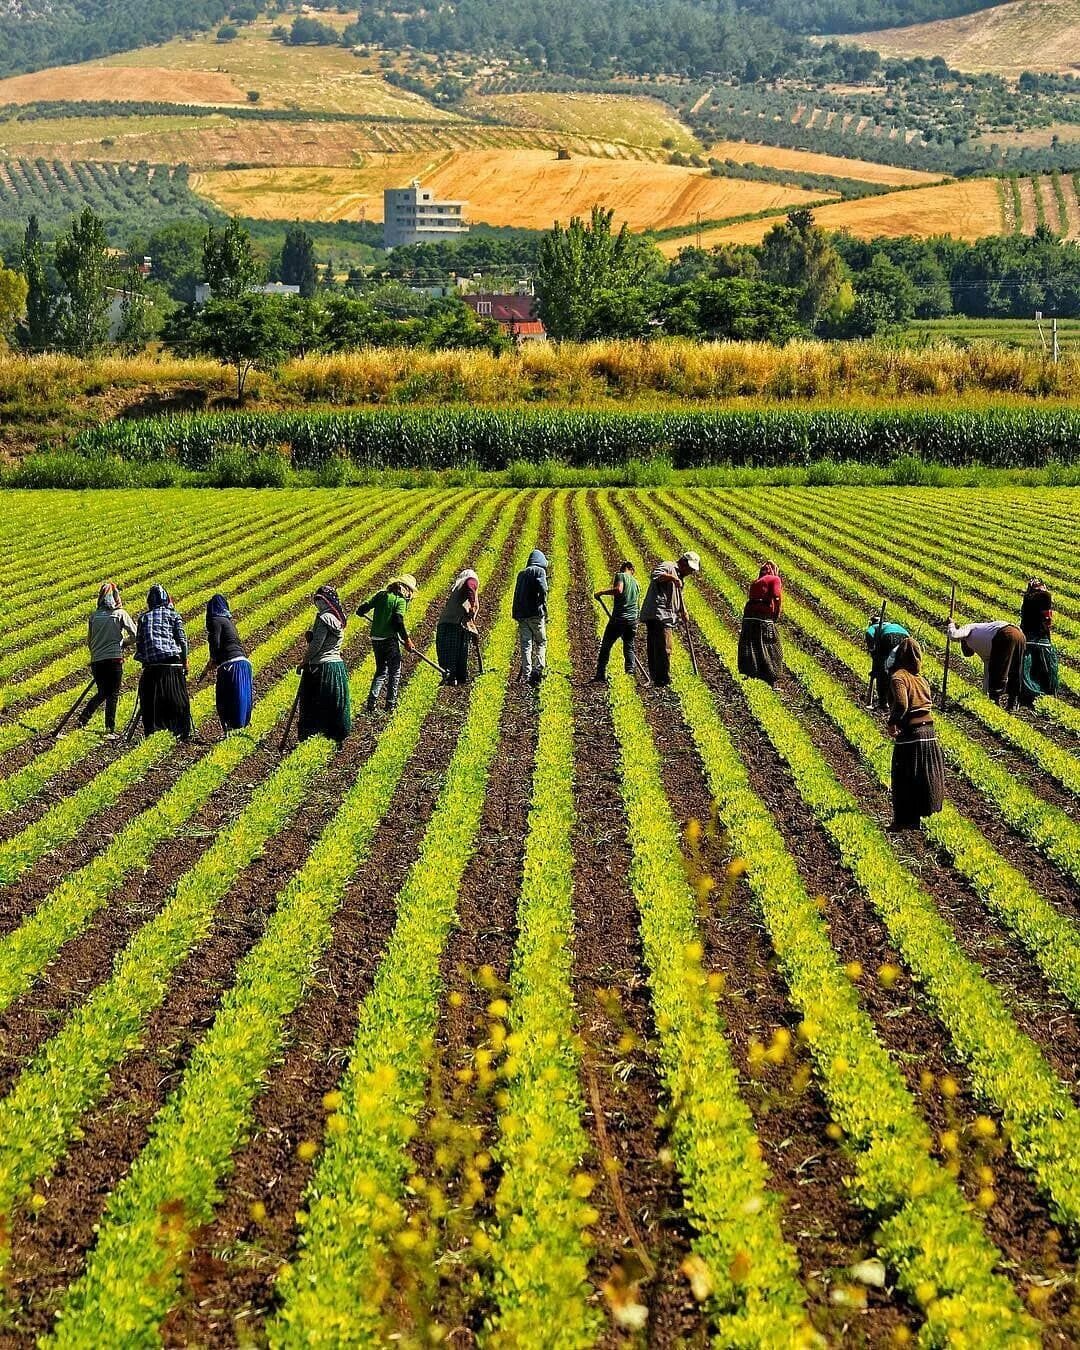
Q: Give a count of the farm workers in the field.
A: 14